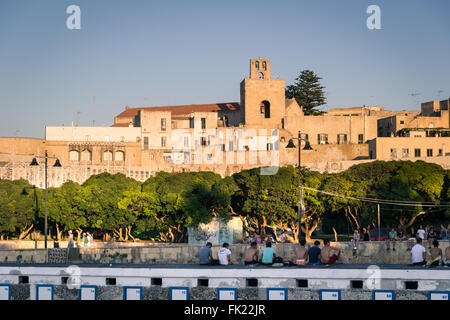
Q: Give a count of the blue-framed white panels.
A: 10